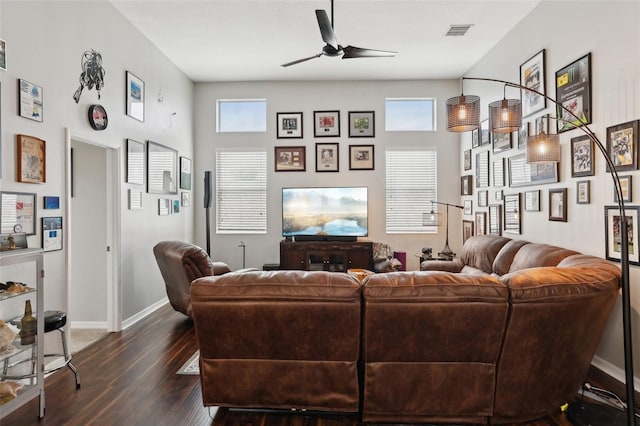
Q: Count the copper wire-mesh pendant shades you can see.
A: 3